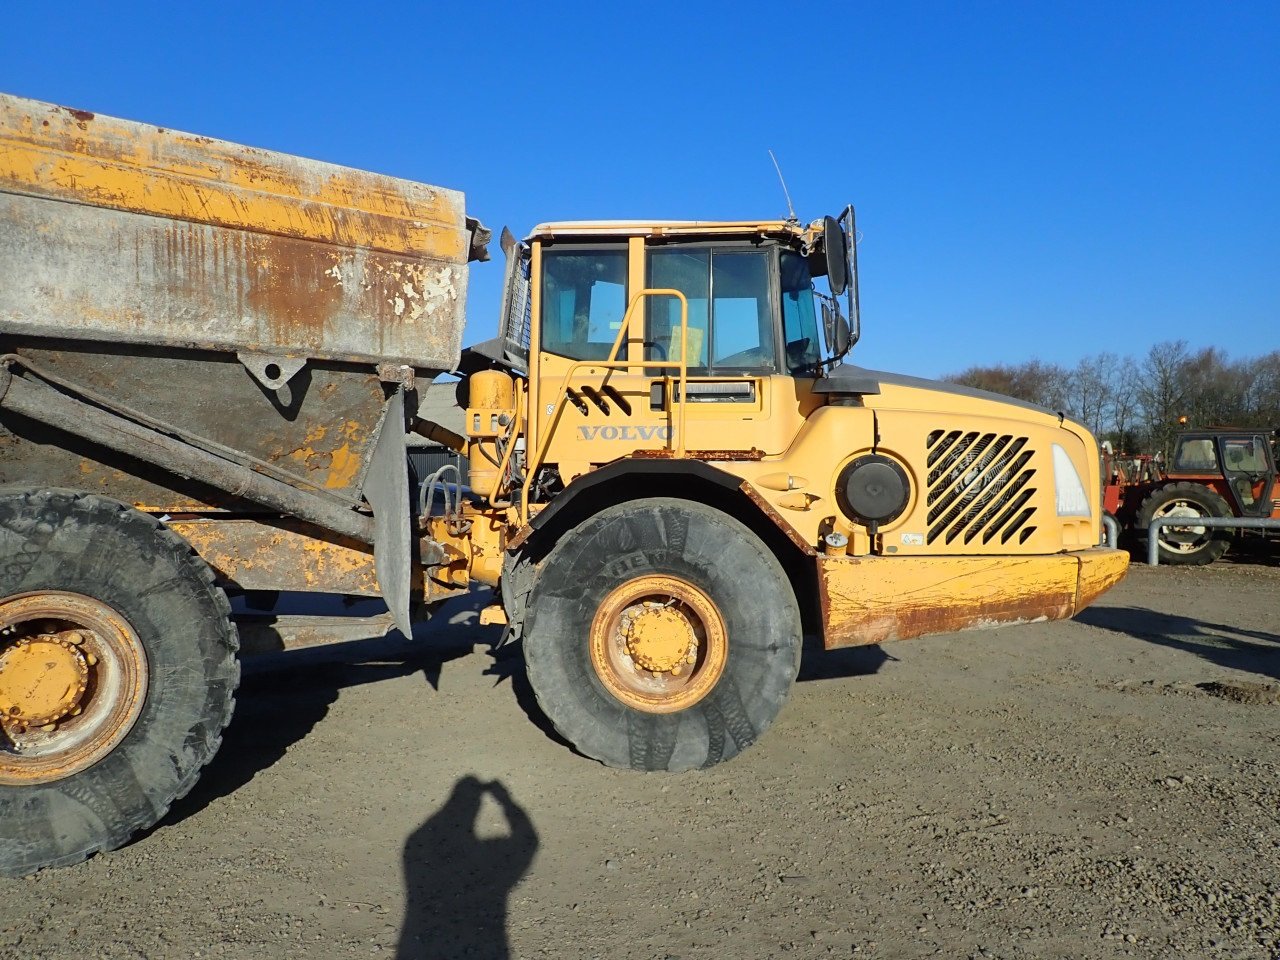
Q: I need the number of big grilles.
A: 1